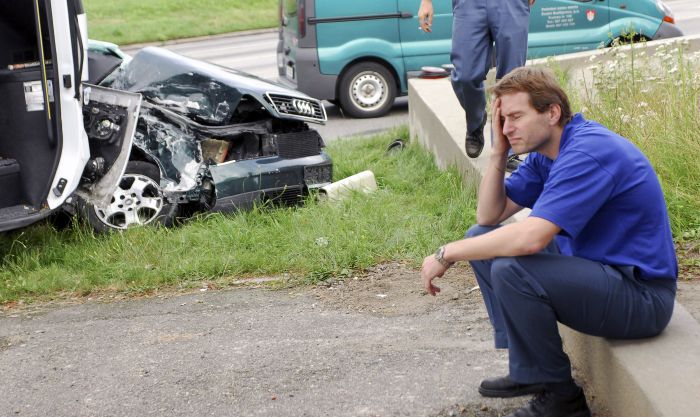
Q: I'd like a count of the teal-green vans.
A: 1